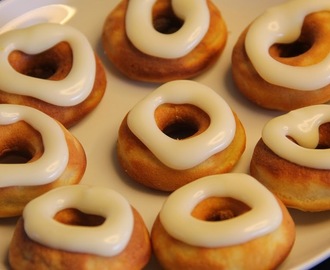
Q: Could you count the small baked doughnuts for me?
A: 8